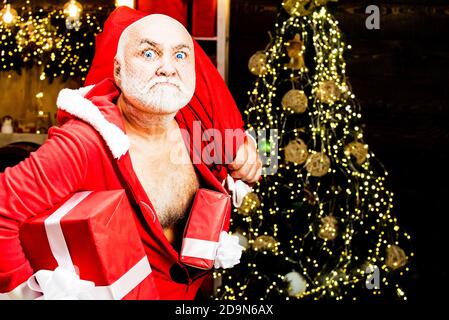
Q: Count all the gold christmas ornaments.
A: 10